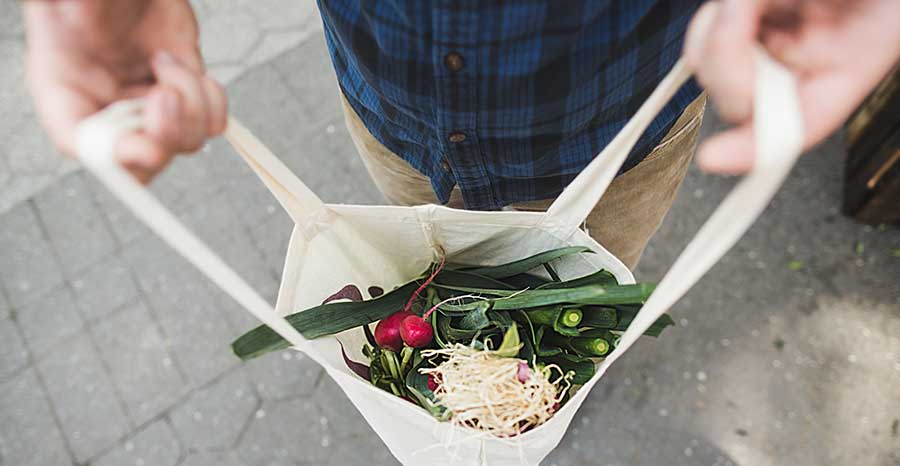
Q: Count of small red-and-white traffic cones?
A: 0